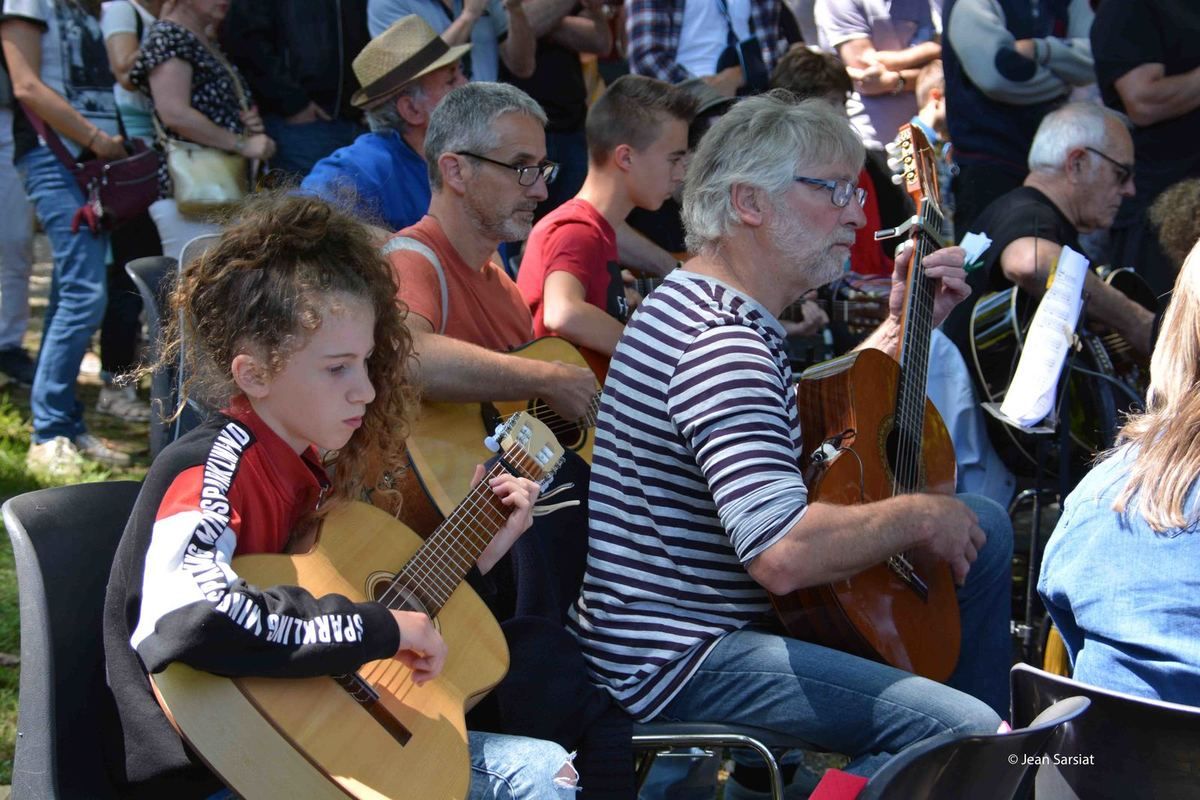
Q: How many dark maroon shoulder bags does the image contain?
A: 1